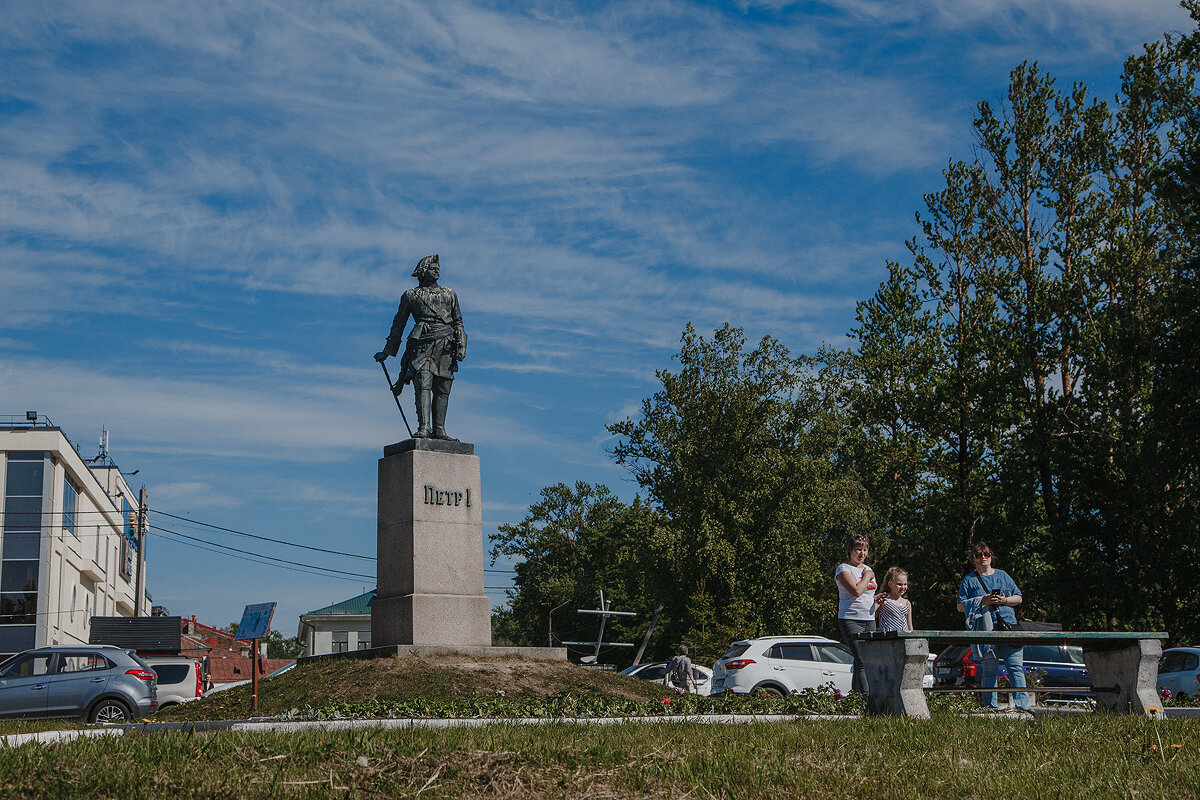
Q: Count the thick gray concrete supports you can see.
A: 2